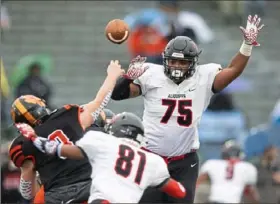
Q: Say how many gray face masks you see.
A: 1